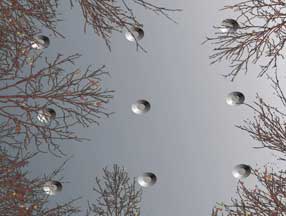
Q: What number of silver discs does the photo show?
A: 9